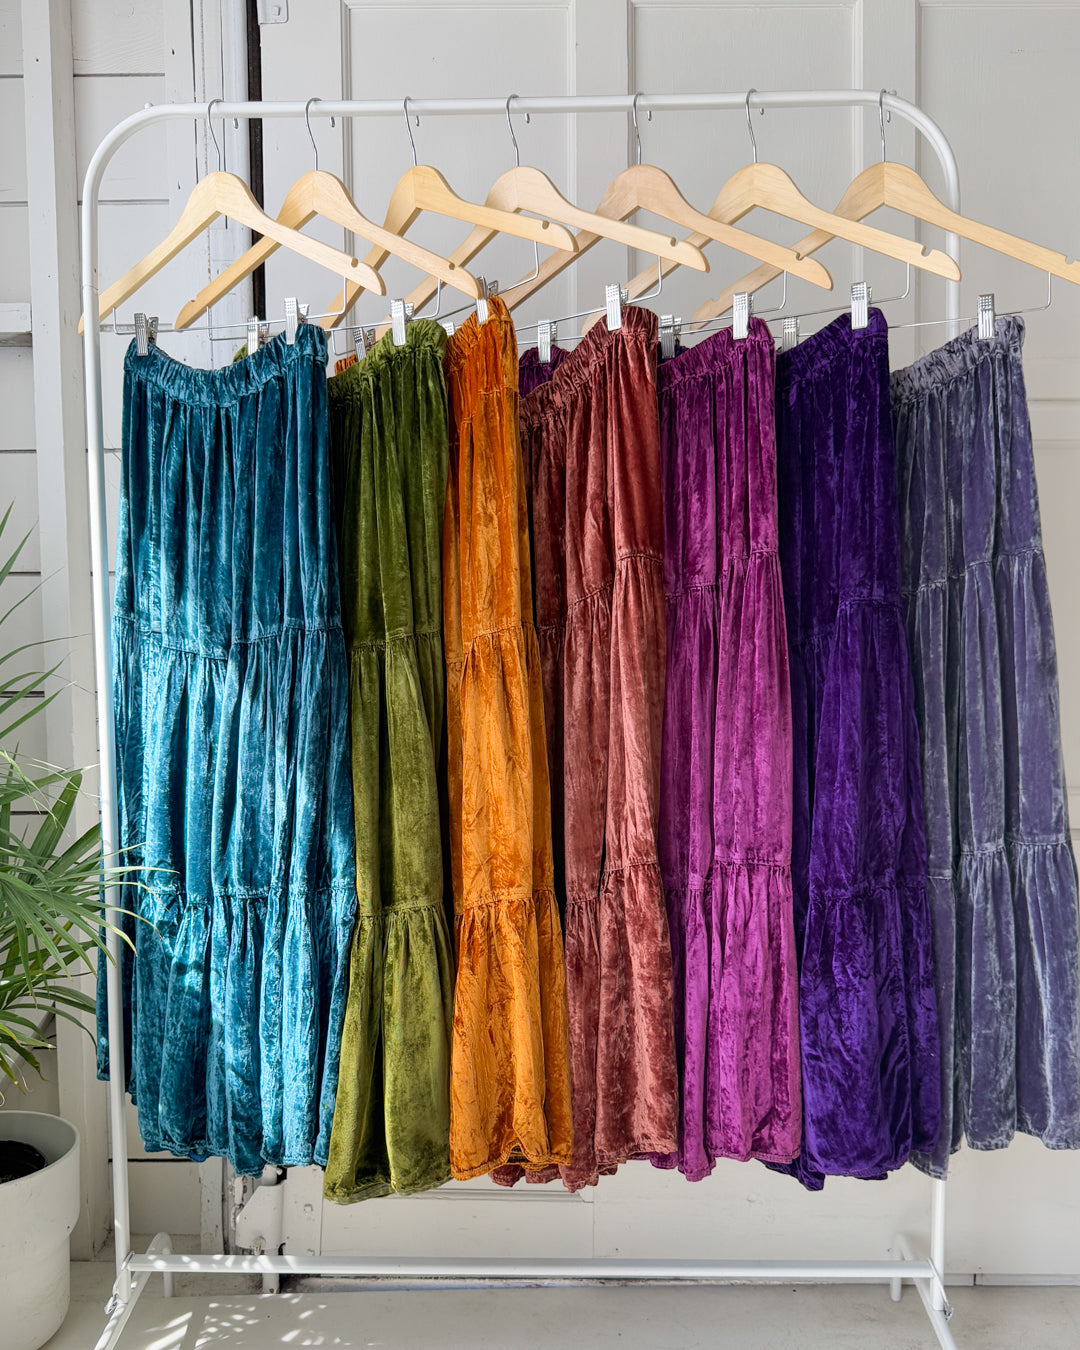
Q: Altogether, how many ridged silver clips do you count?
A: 14